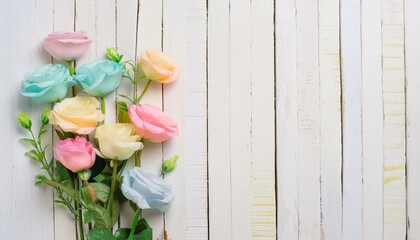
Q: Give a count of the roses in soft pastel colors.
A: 9